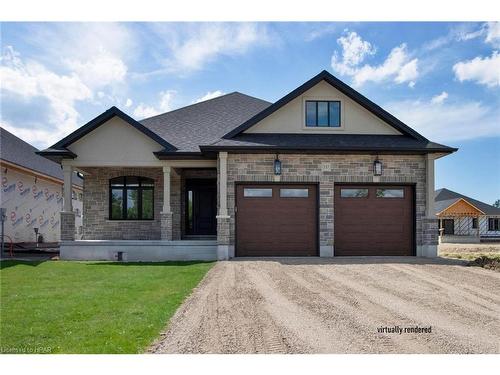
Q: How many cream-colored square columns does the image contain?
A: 4